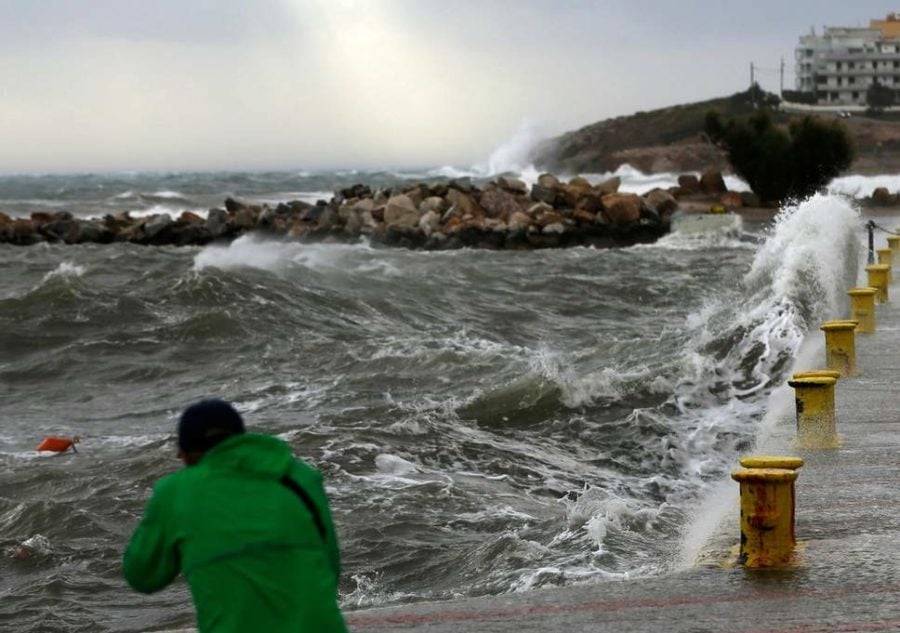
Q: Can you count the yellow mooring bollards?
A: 7